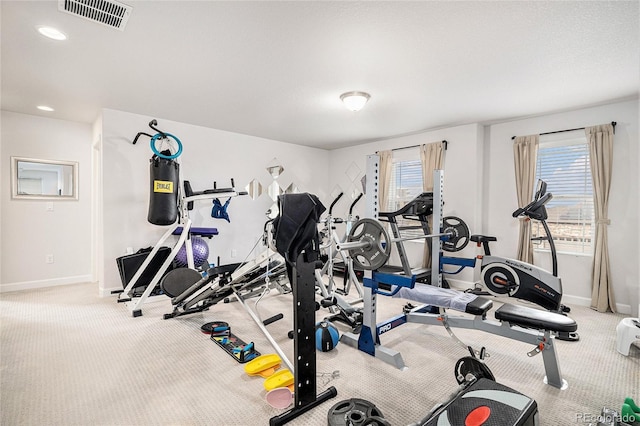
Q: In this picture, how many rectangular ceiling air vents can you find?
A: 1